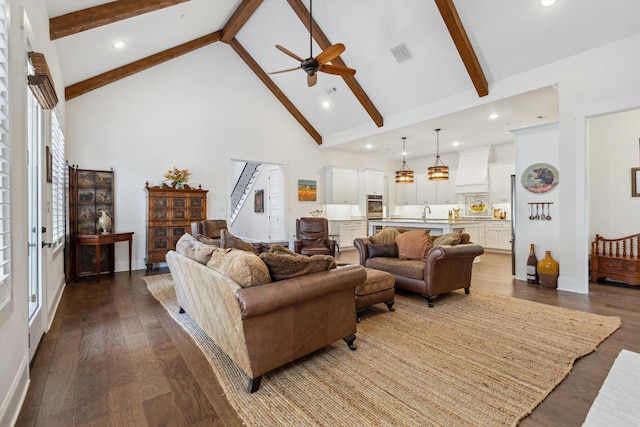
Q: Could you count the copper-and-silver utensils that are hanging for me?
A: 4